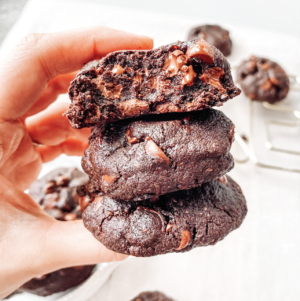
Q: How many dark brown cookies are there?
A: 8